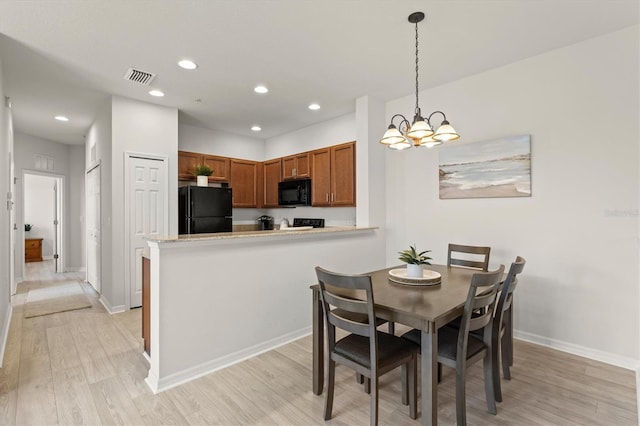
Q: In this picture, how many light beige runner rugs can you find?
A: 1